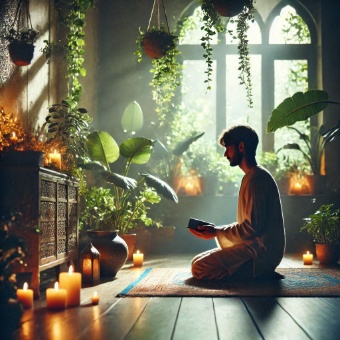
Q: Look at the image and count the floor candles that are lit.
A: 6